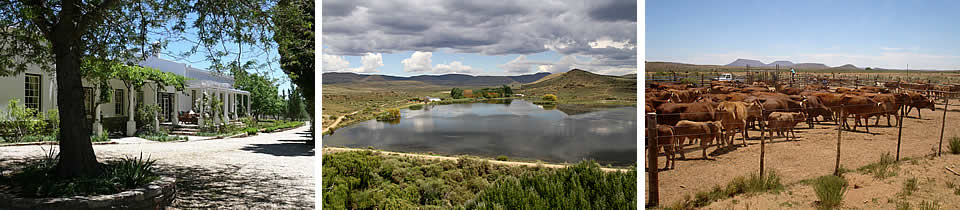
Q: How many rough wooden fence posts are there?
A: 5